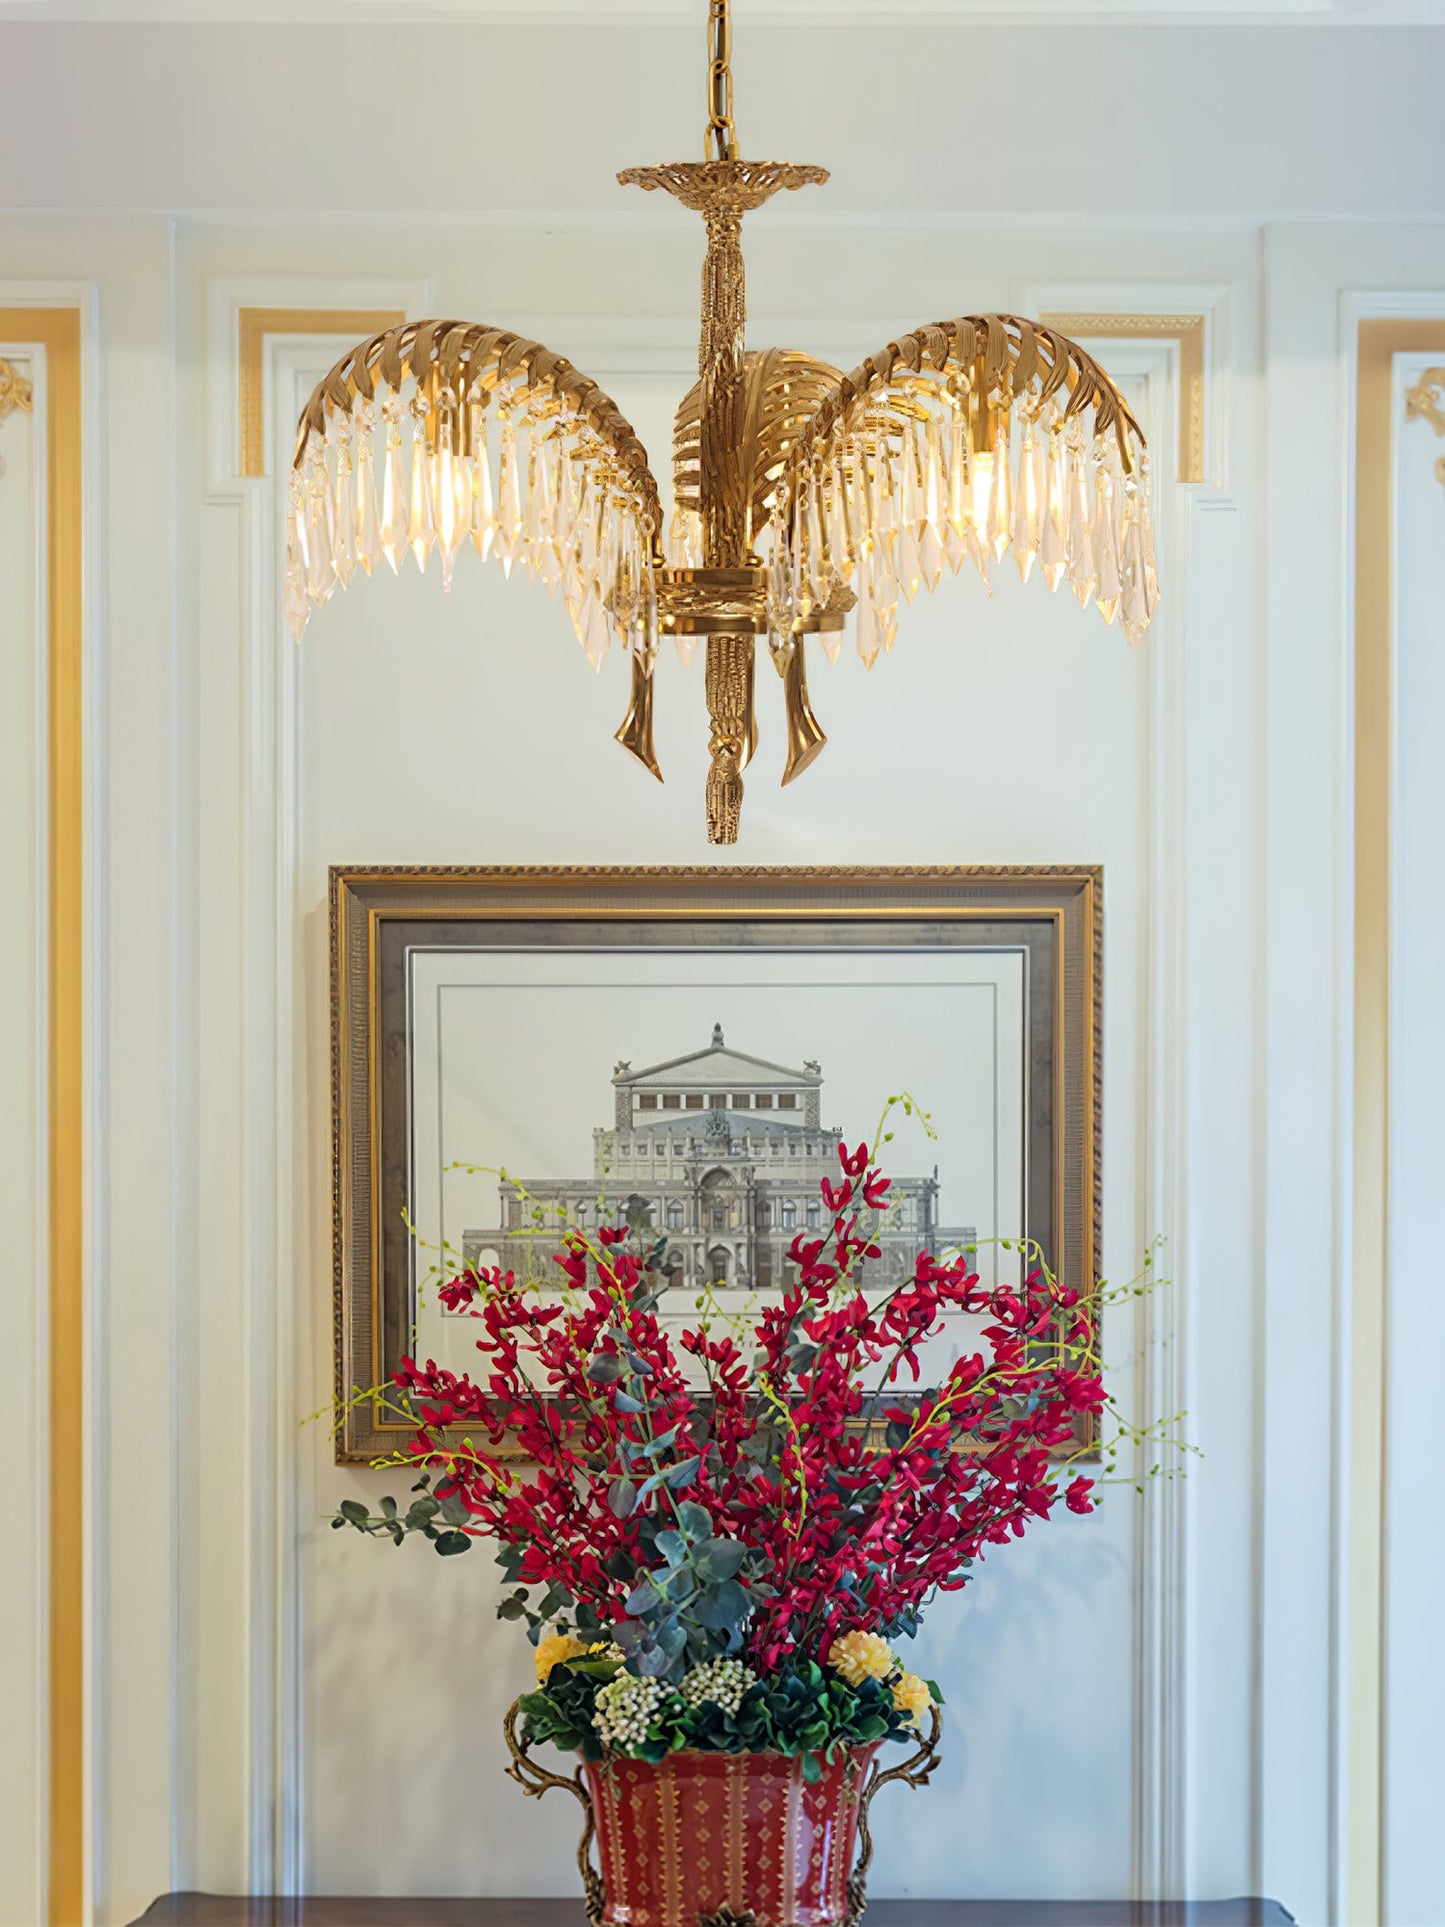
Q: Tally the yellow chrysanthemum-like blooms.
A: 3